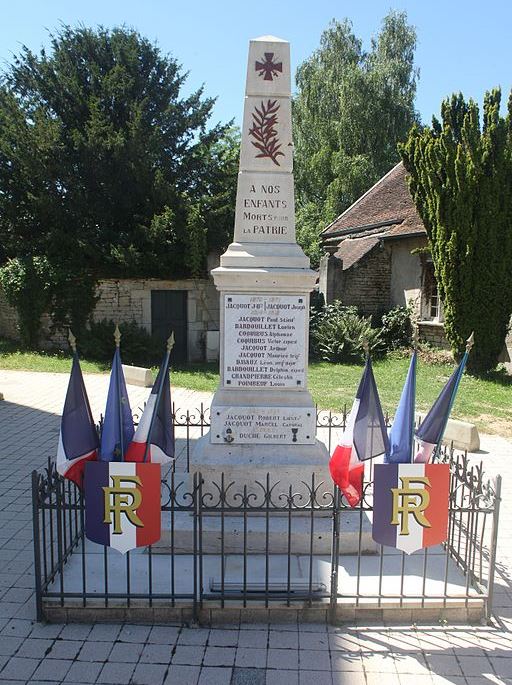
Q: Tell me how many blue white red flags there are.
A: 4